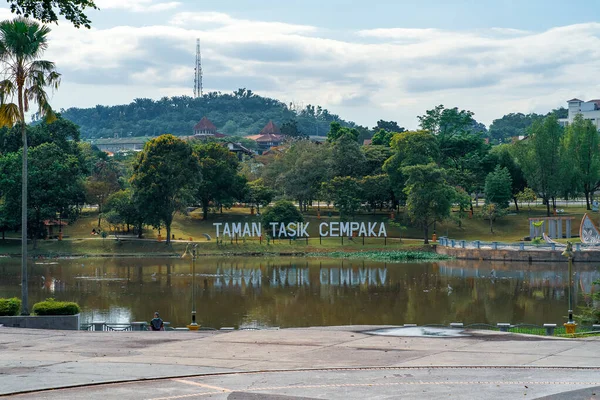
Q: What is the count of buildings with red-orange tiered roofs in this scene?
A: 2